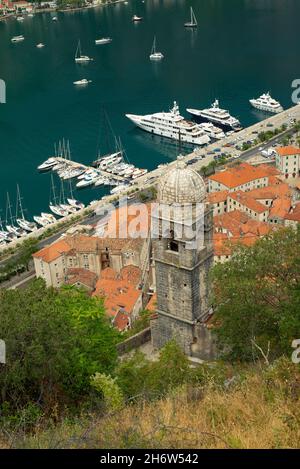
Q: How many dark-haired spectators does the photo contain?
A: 0